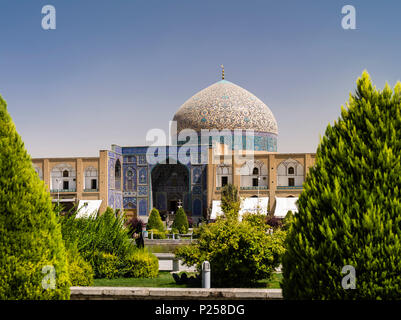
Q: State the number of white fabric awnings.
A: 4